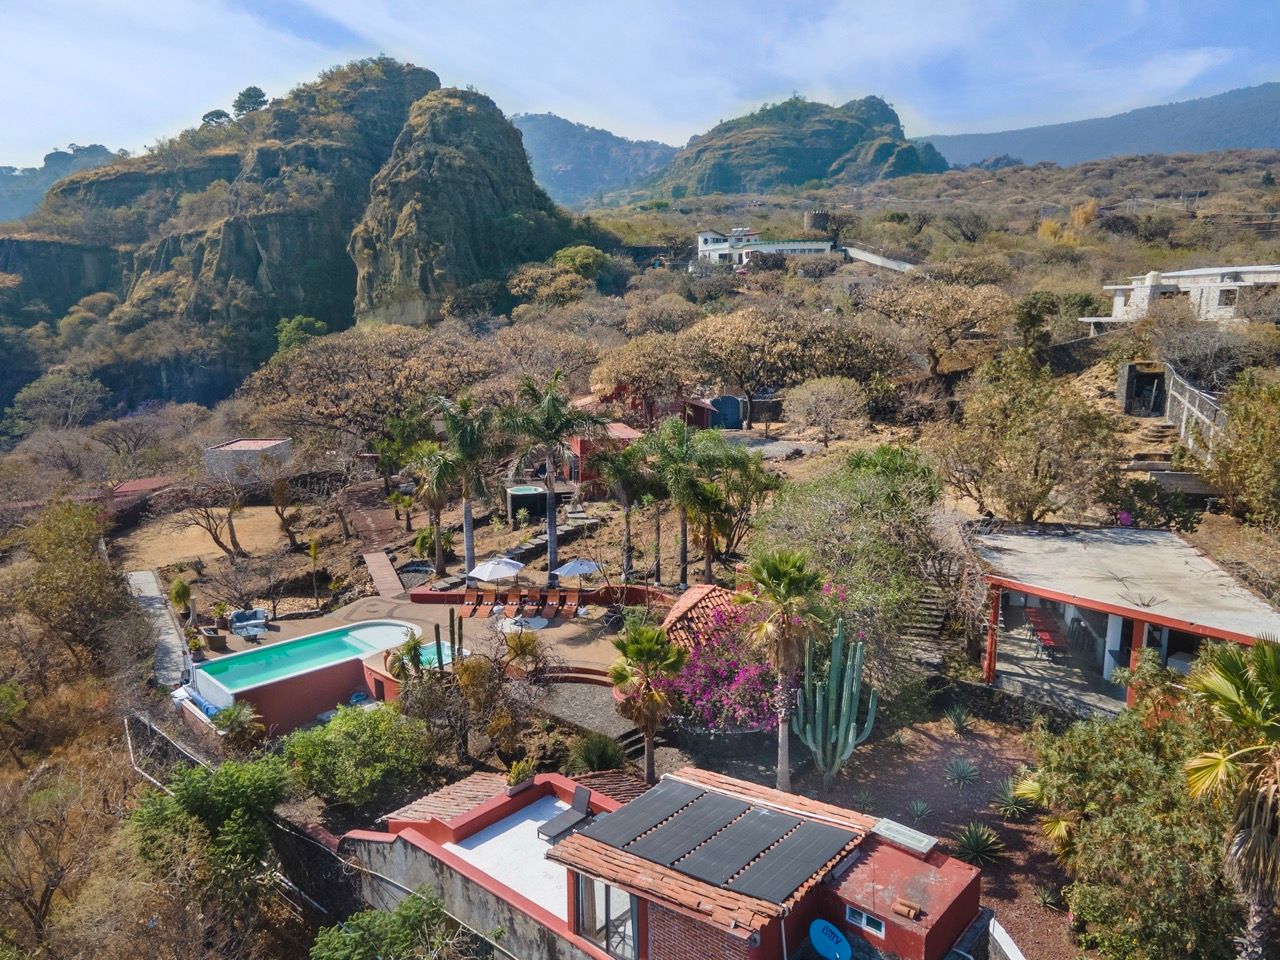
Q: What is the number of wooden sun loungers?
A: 6